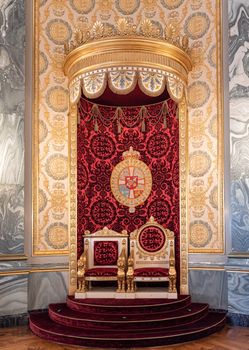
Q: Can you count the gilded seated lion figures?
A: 4